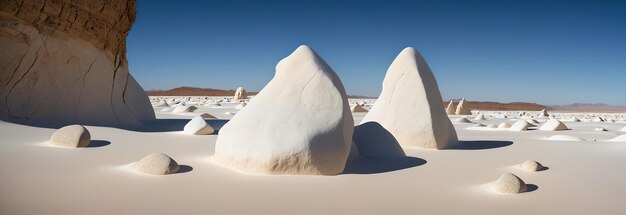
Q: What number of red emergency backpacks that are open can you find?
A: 0